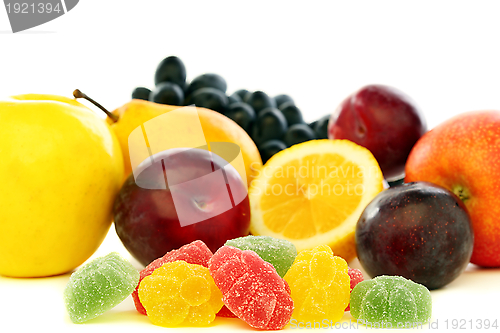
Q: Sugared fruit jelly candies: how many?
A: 8